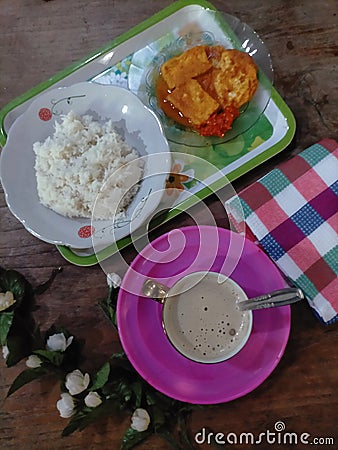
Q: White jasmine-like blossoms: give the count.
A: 9